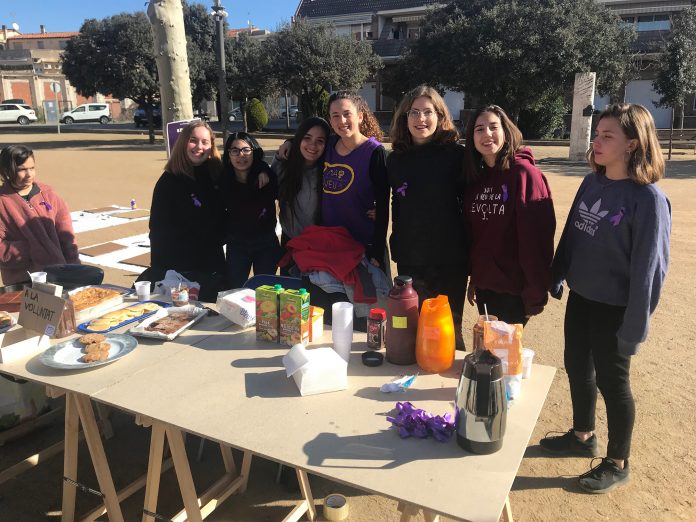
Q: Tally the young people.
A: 8